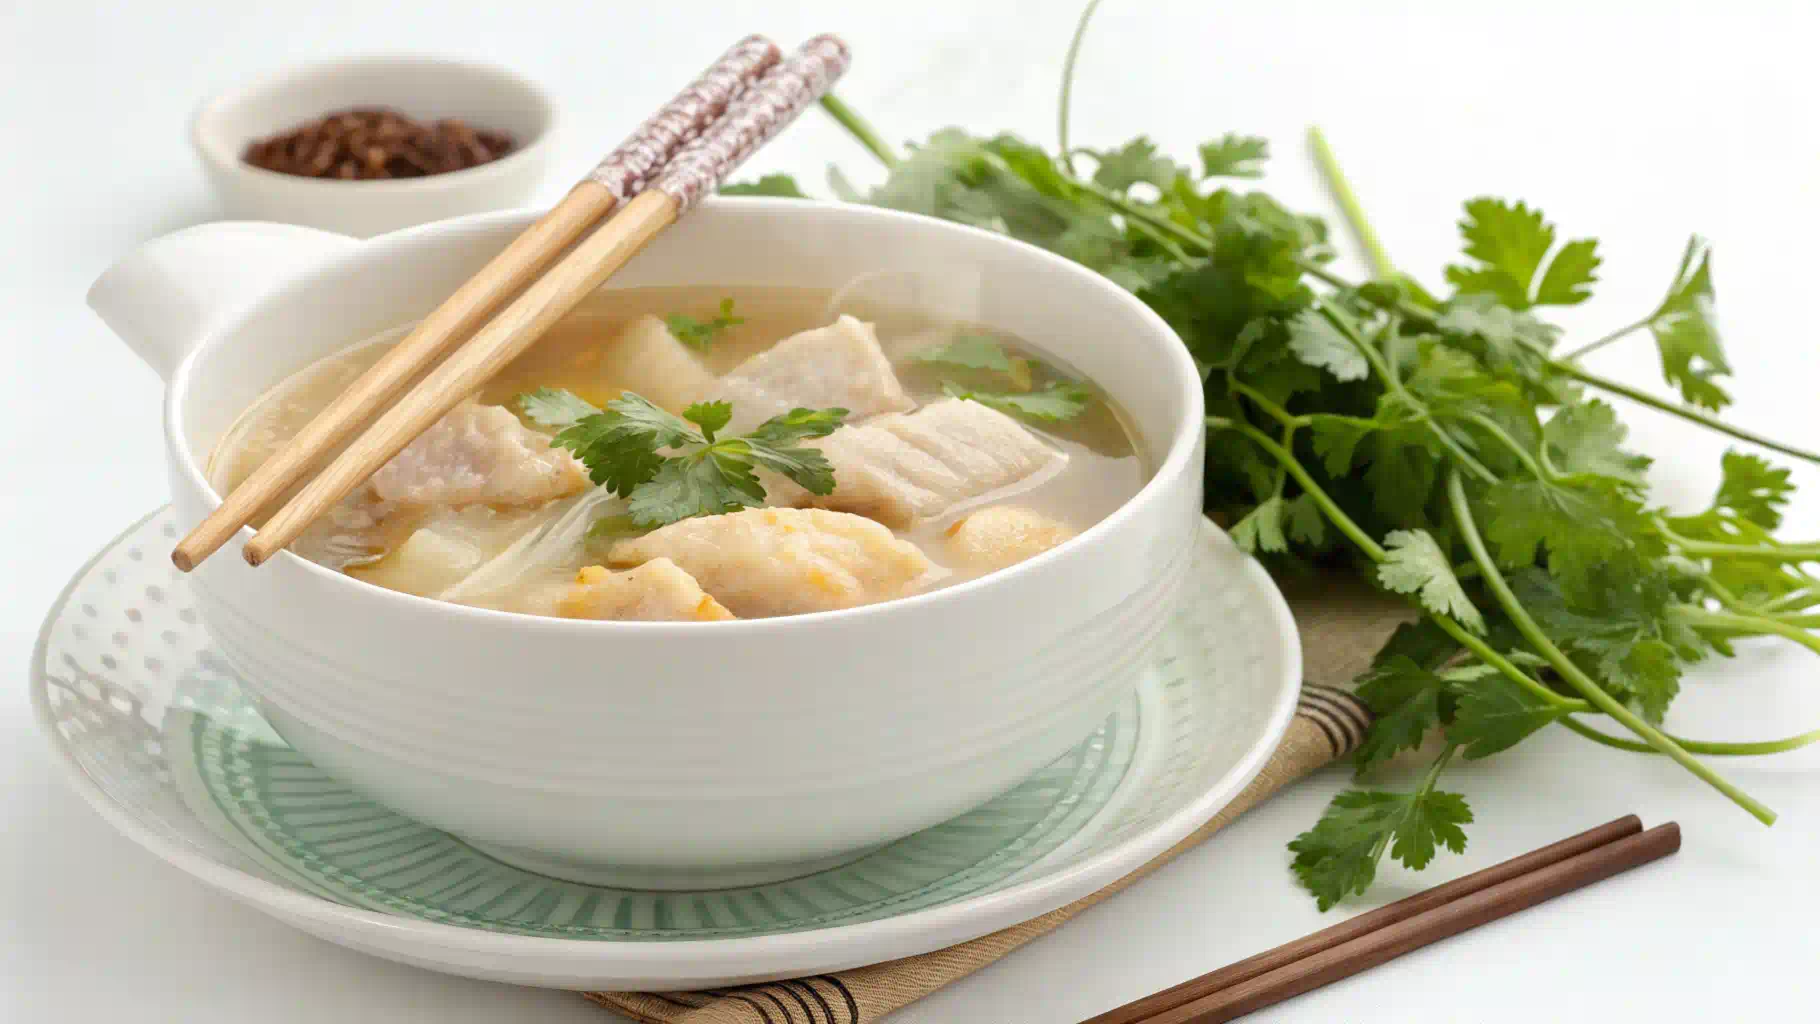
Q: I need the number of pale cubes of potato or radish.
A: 2